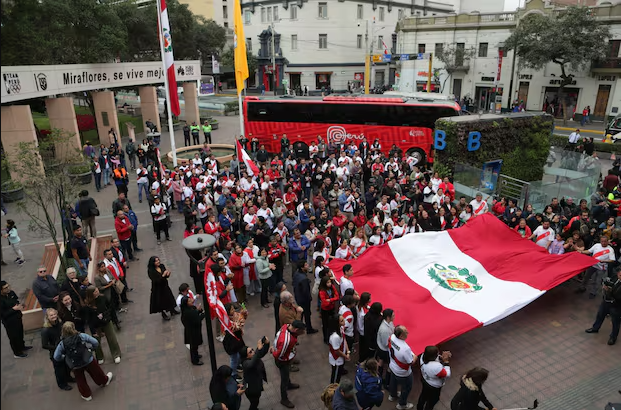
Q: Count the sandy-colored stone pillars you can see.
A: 5